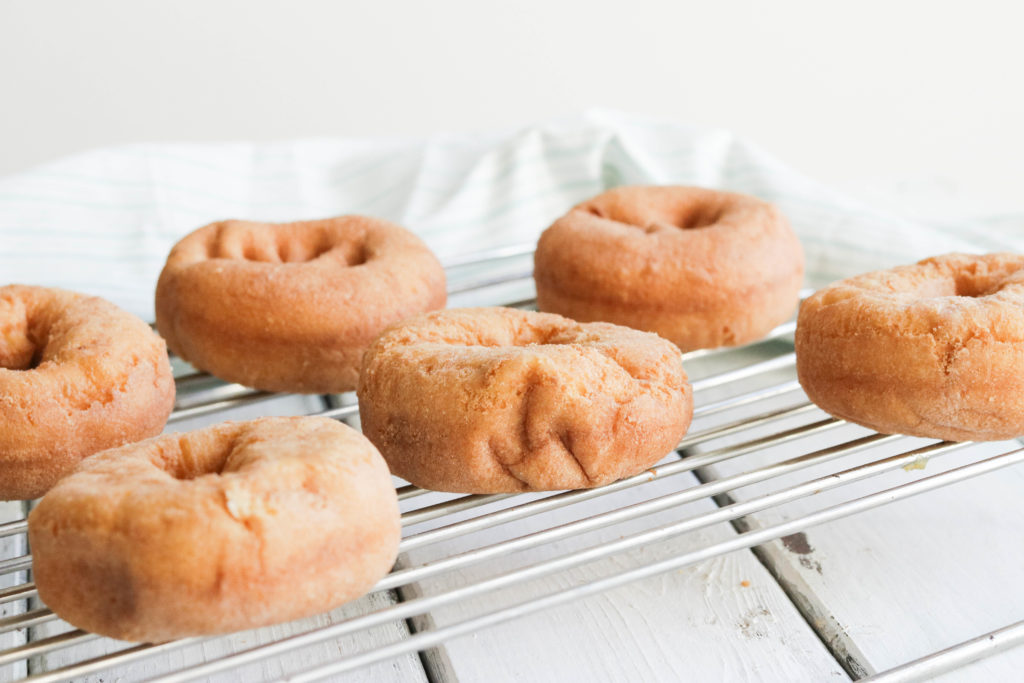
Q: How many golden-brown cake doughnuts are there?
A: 6